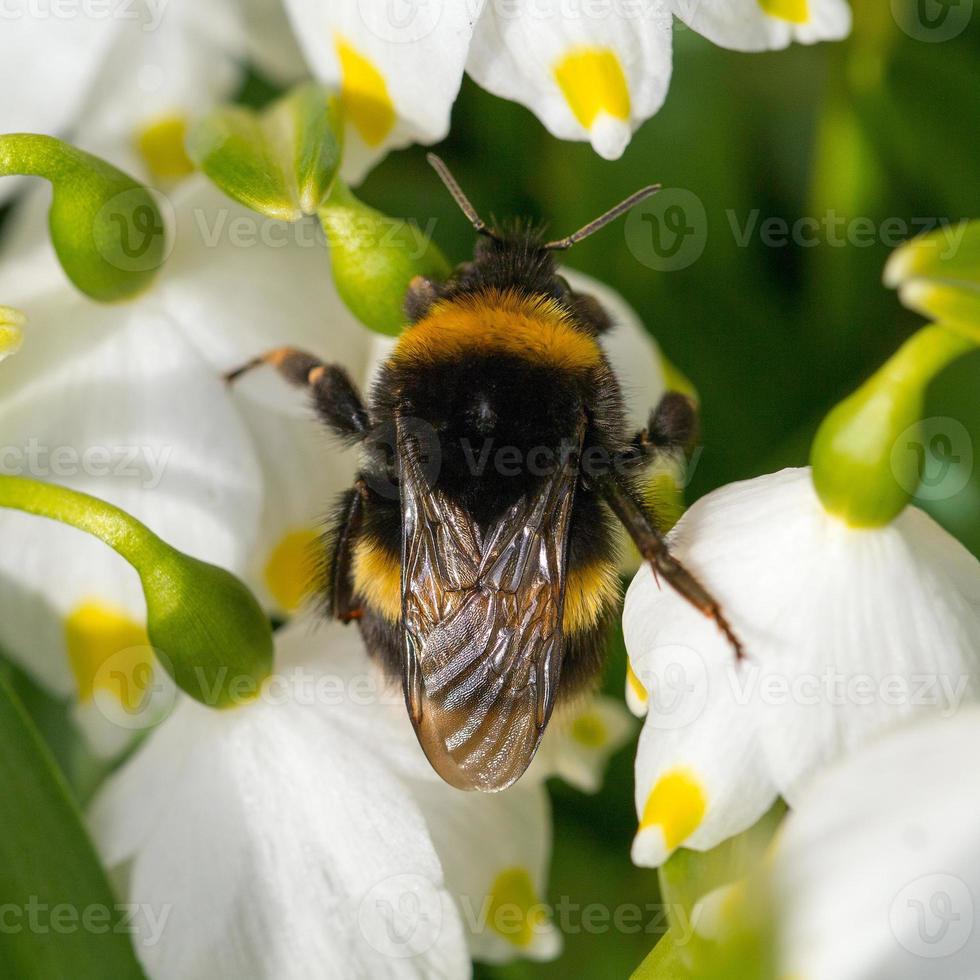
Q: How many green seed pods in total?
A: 4